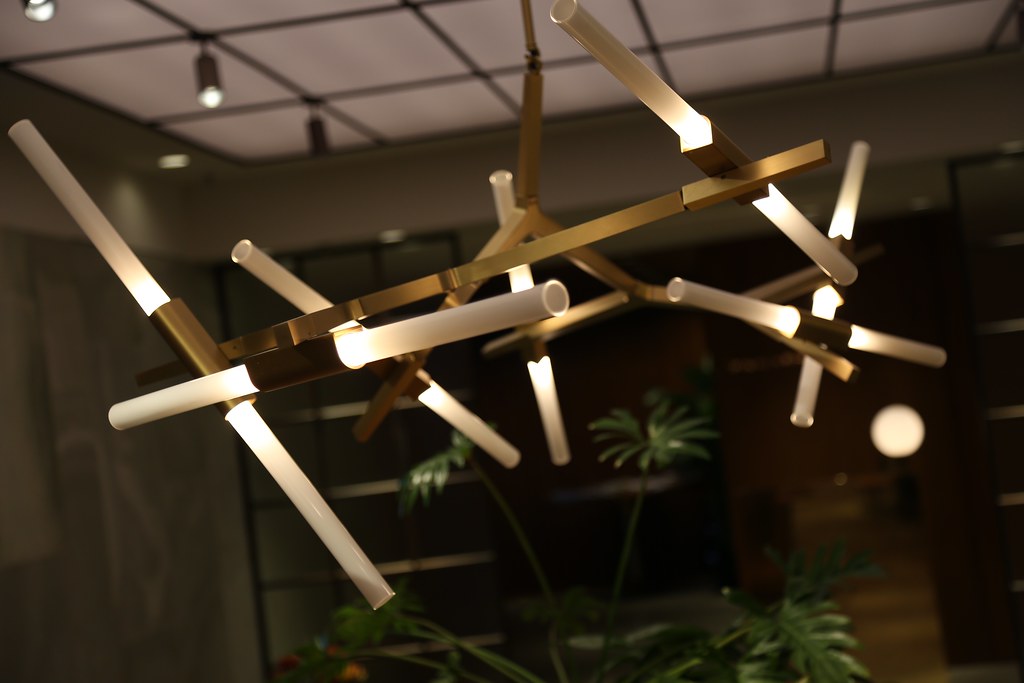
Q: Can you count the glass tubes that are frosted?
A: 14